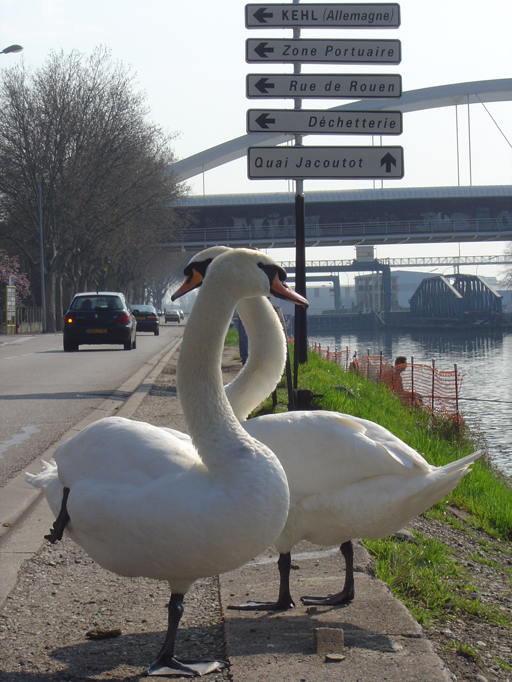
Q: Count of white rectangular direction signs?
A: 5